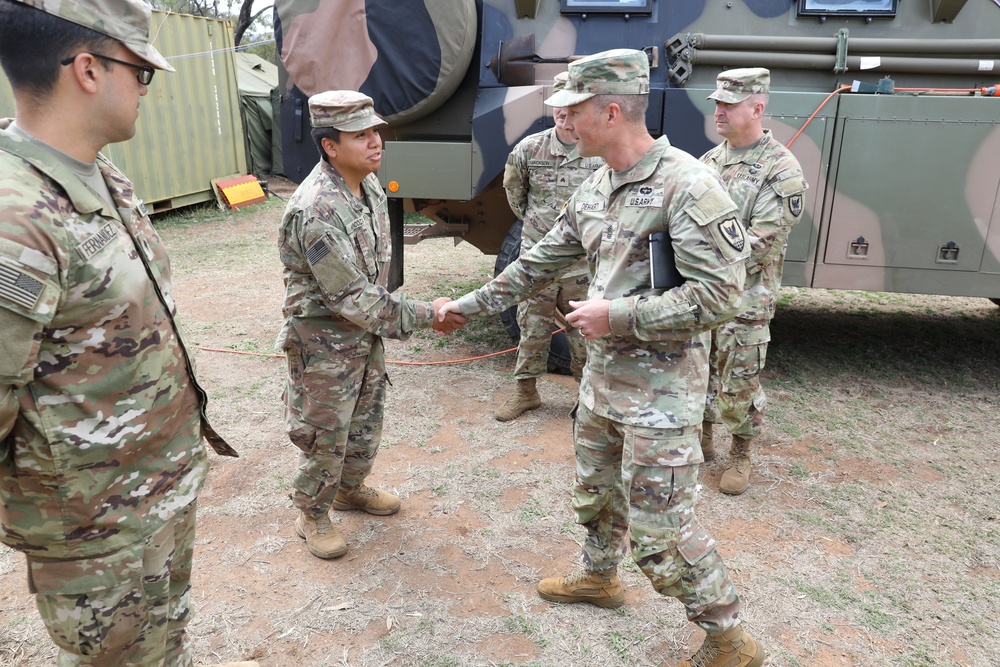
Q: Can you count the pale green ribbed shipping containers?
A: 1